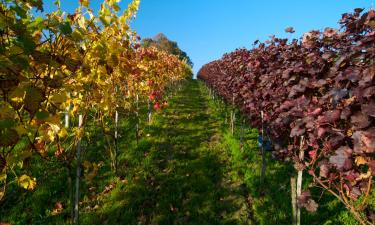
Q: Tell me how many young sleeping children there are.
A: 0